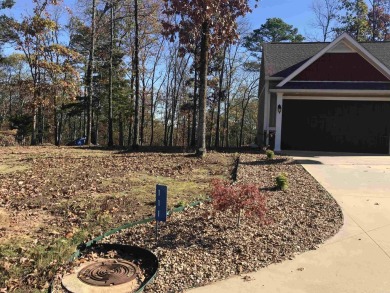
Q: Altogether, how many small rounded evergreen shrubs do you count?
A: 2